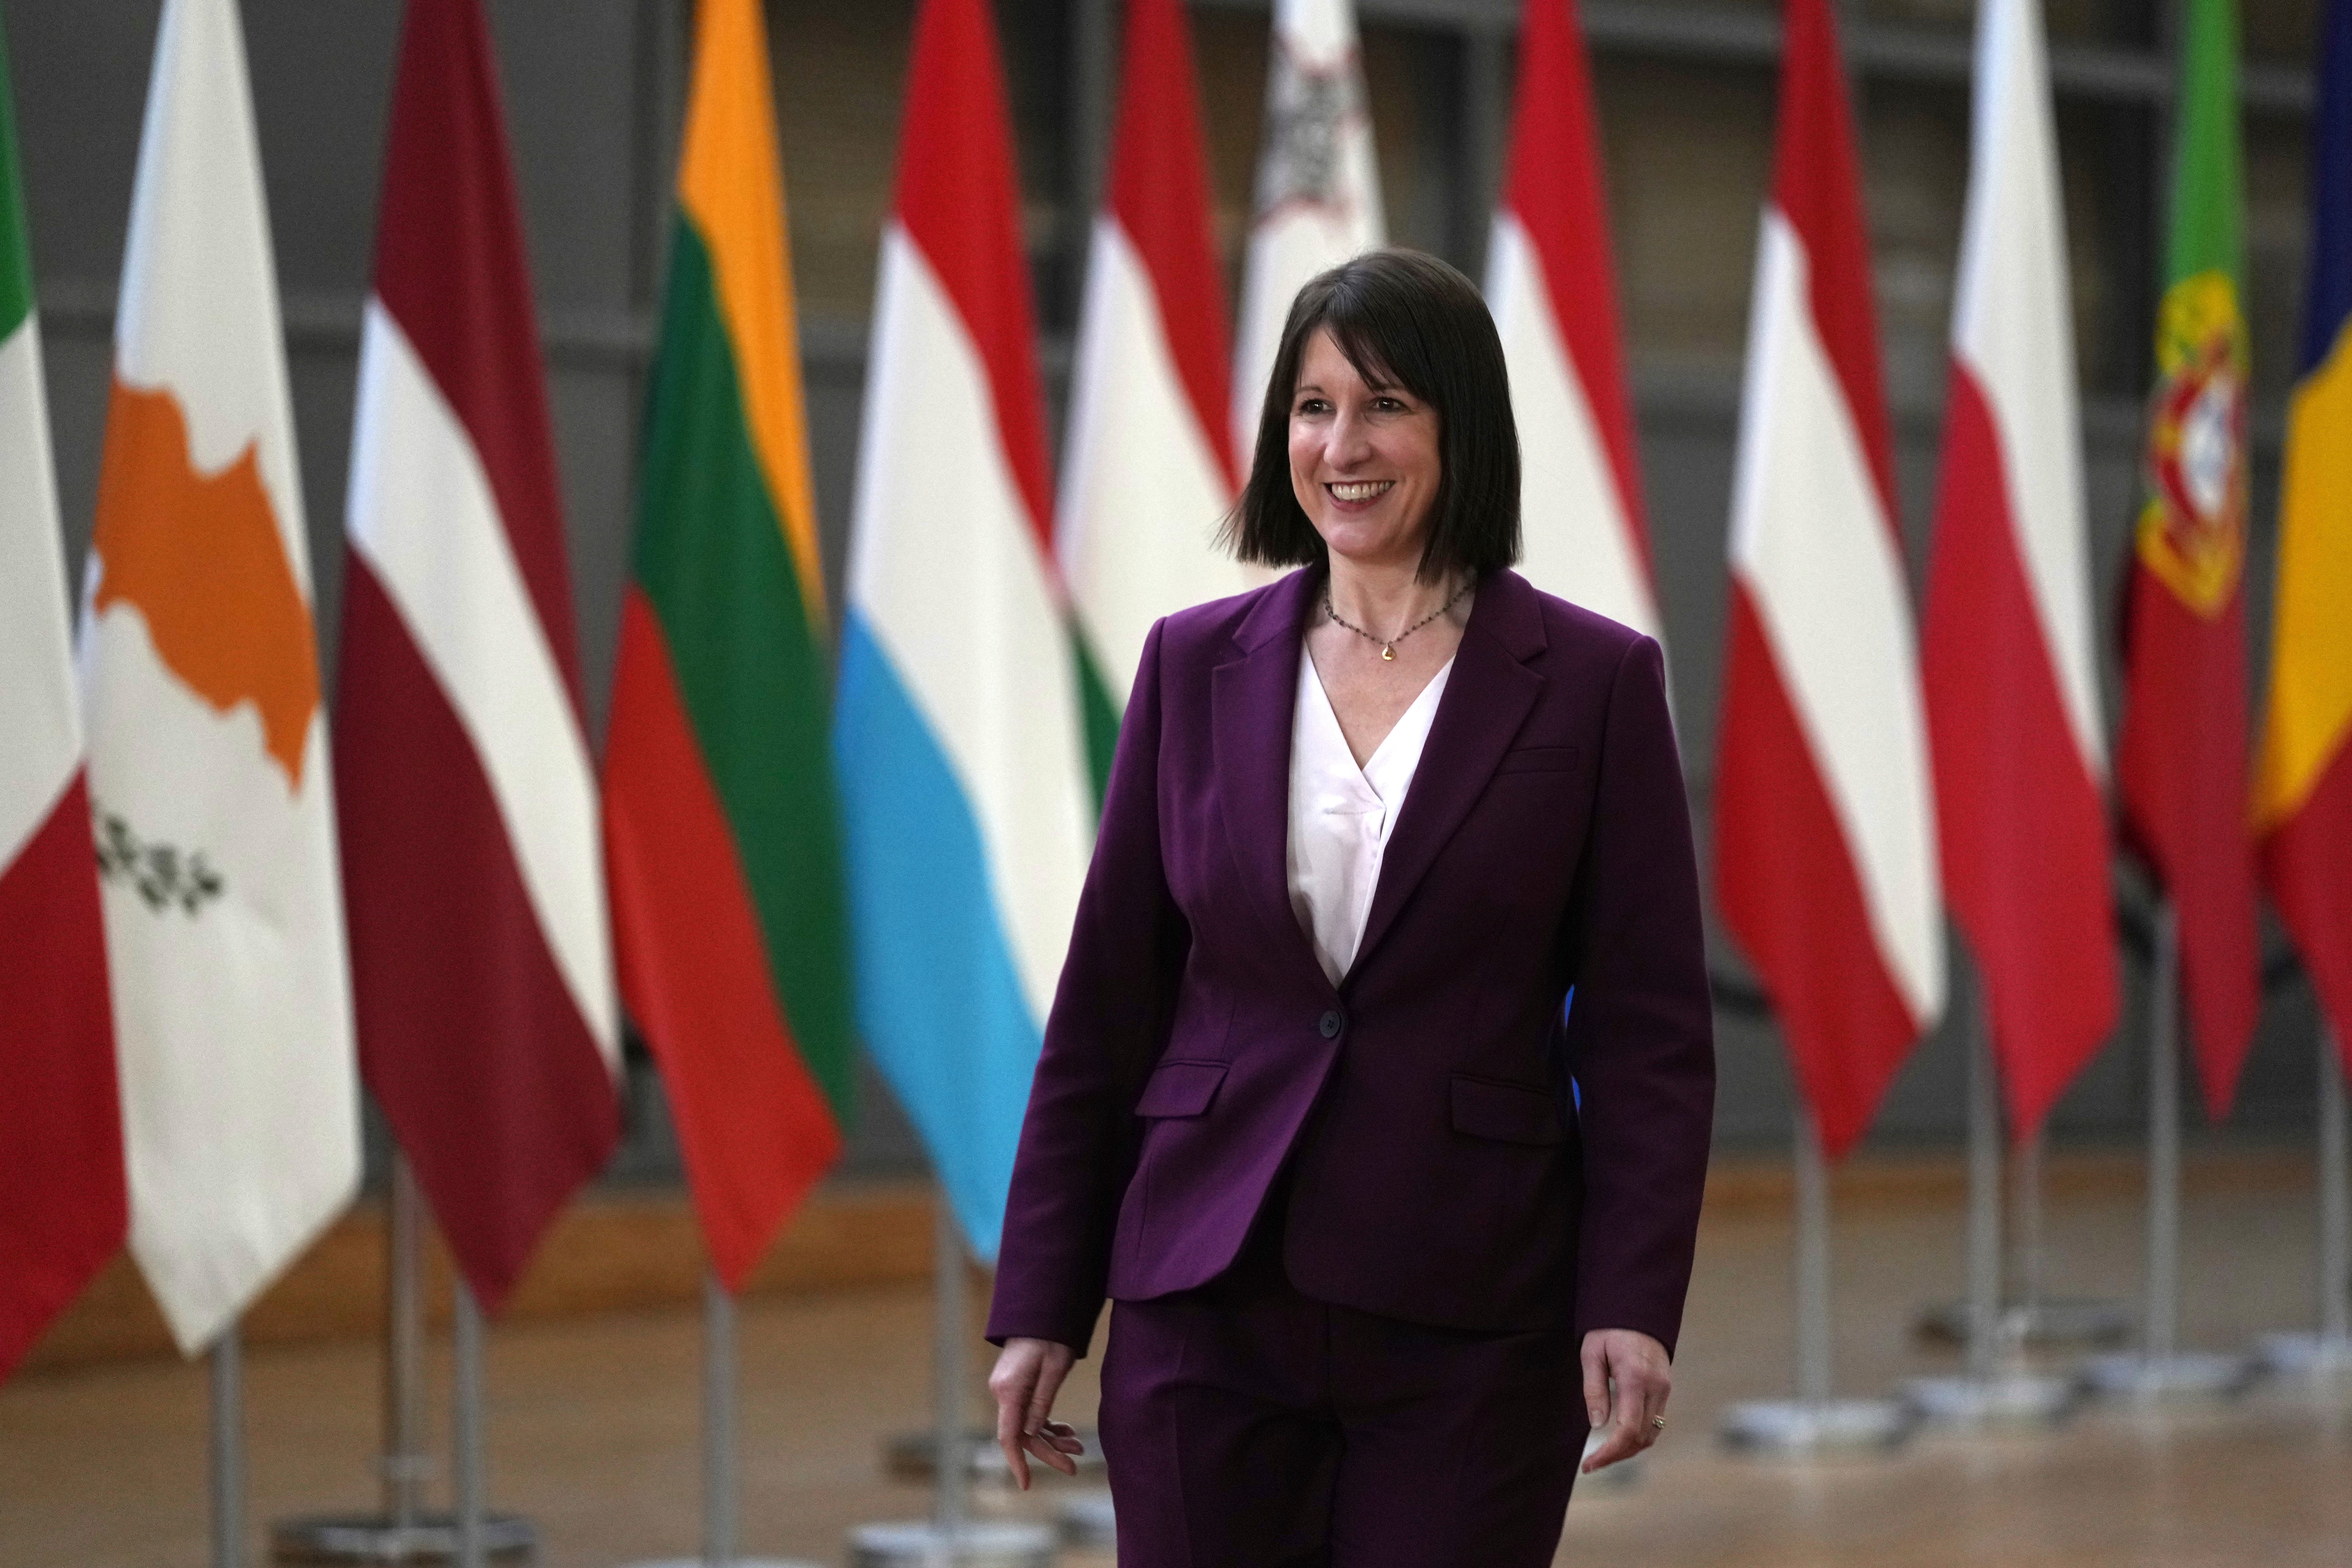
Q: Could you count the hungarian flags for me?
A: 1